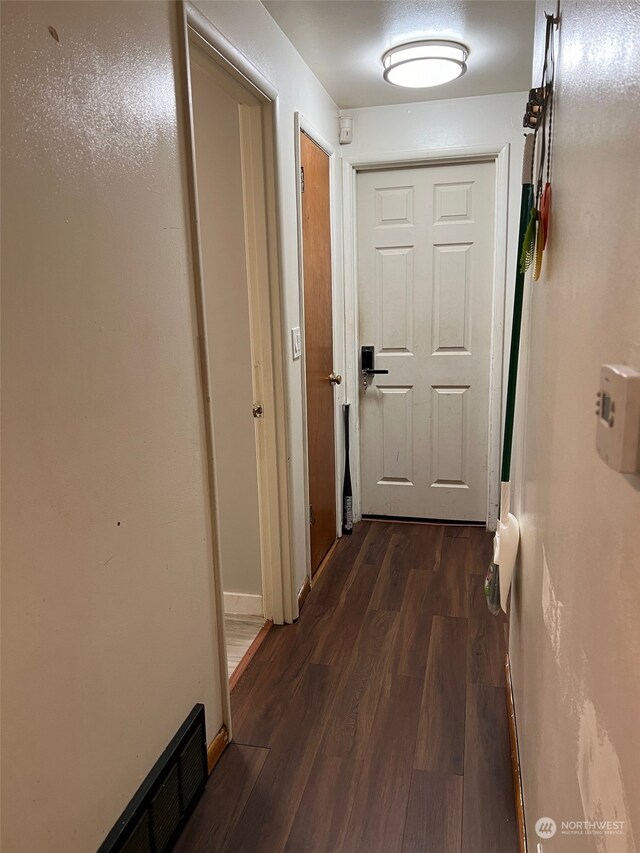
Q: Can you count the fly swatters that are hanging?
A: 3